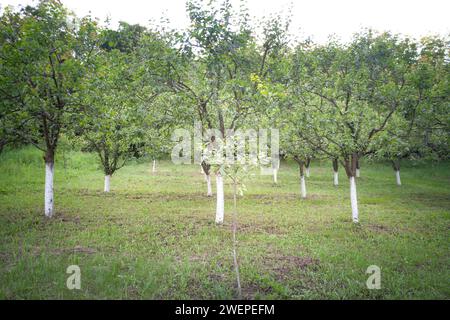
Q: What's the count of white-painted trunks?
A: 12